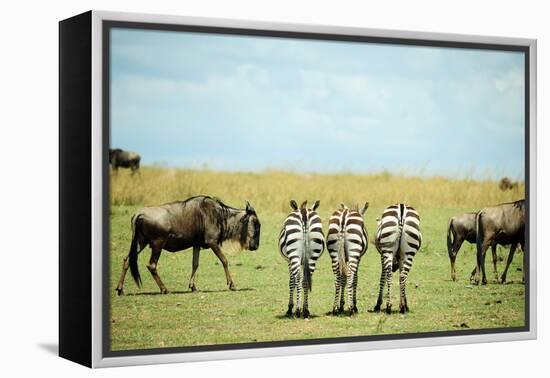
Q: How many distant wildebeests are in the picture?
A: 2